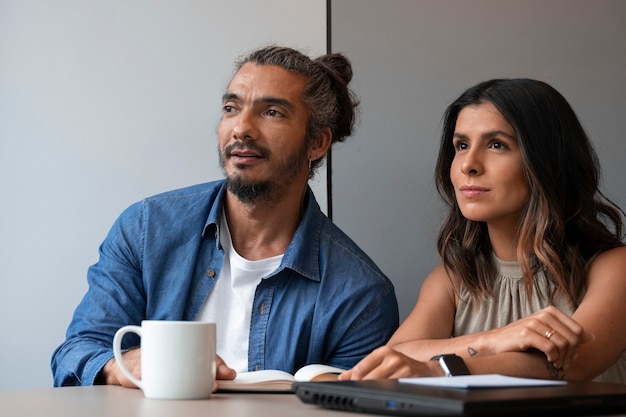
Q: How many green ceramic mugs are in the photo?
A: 0